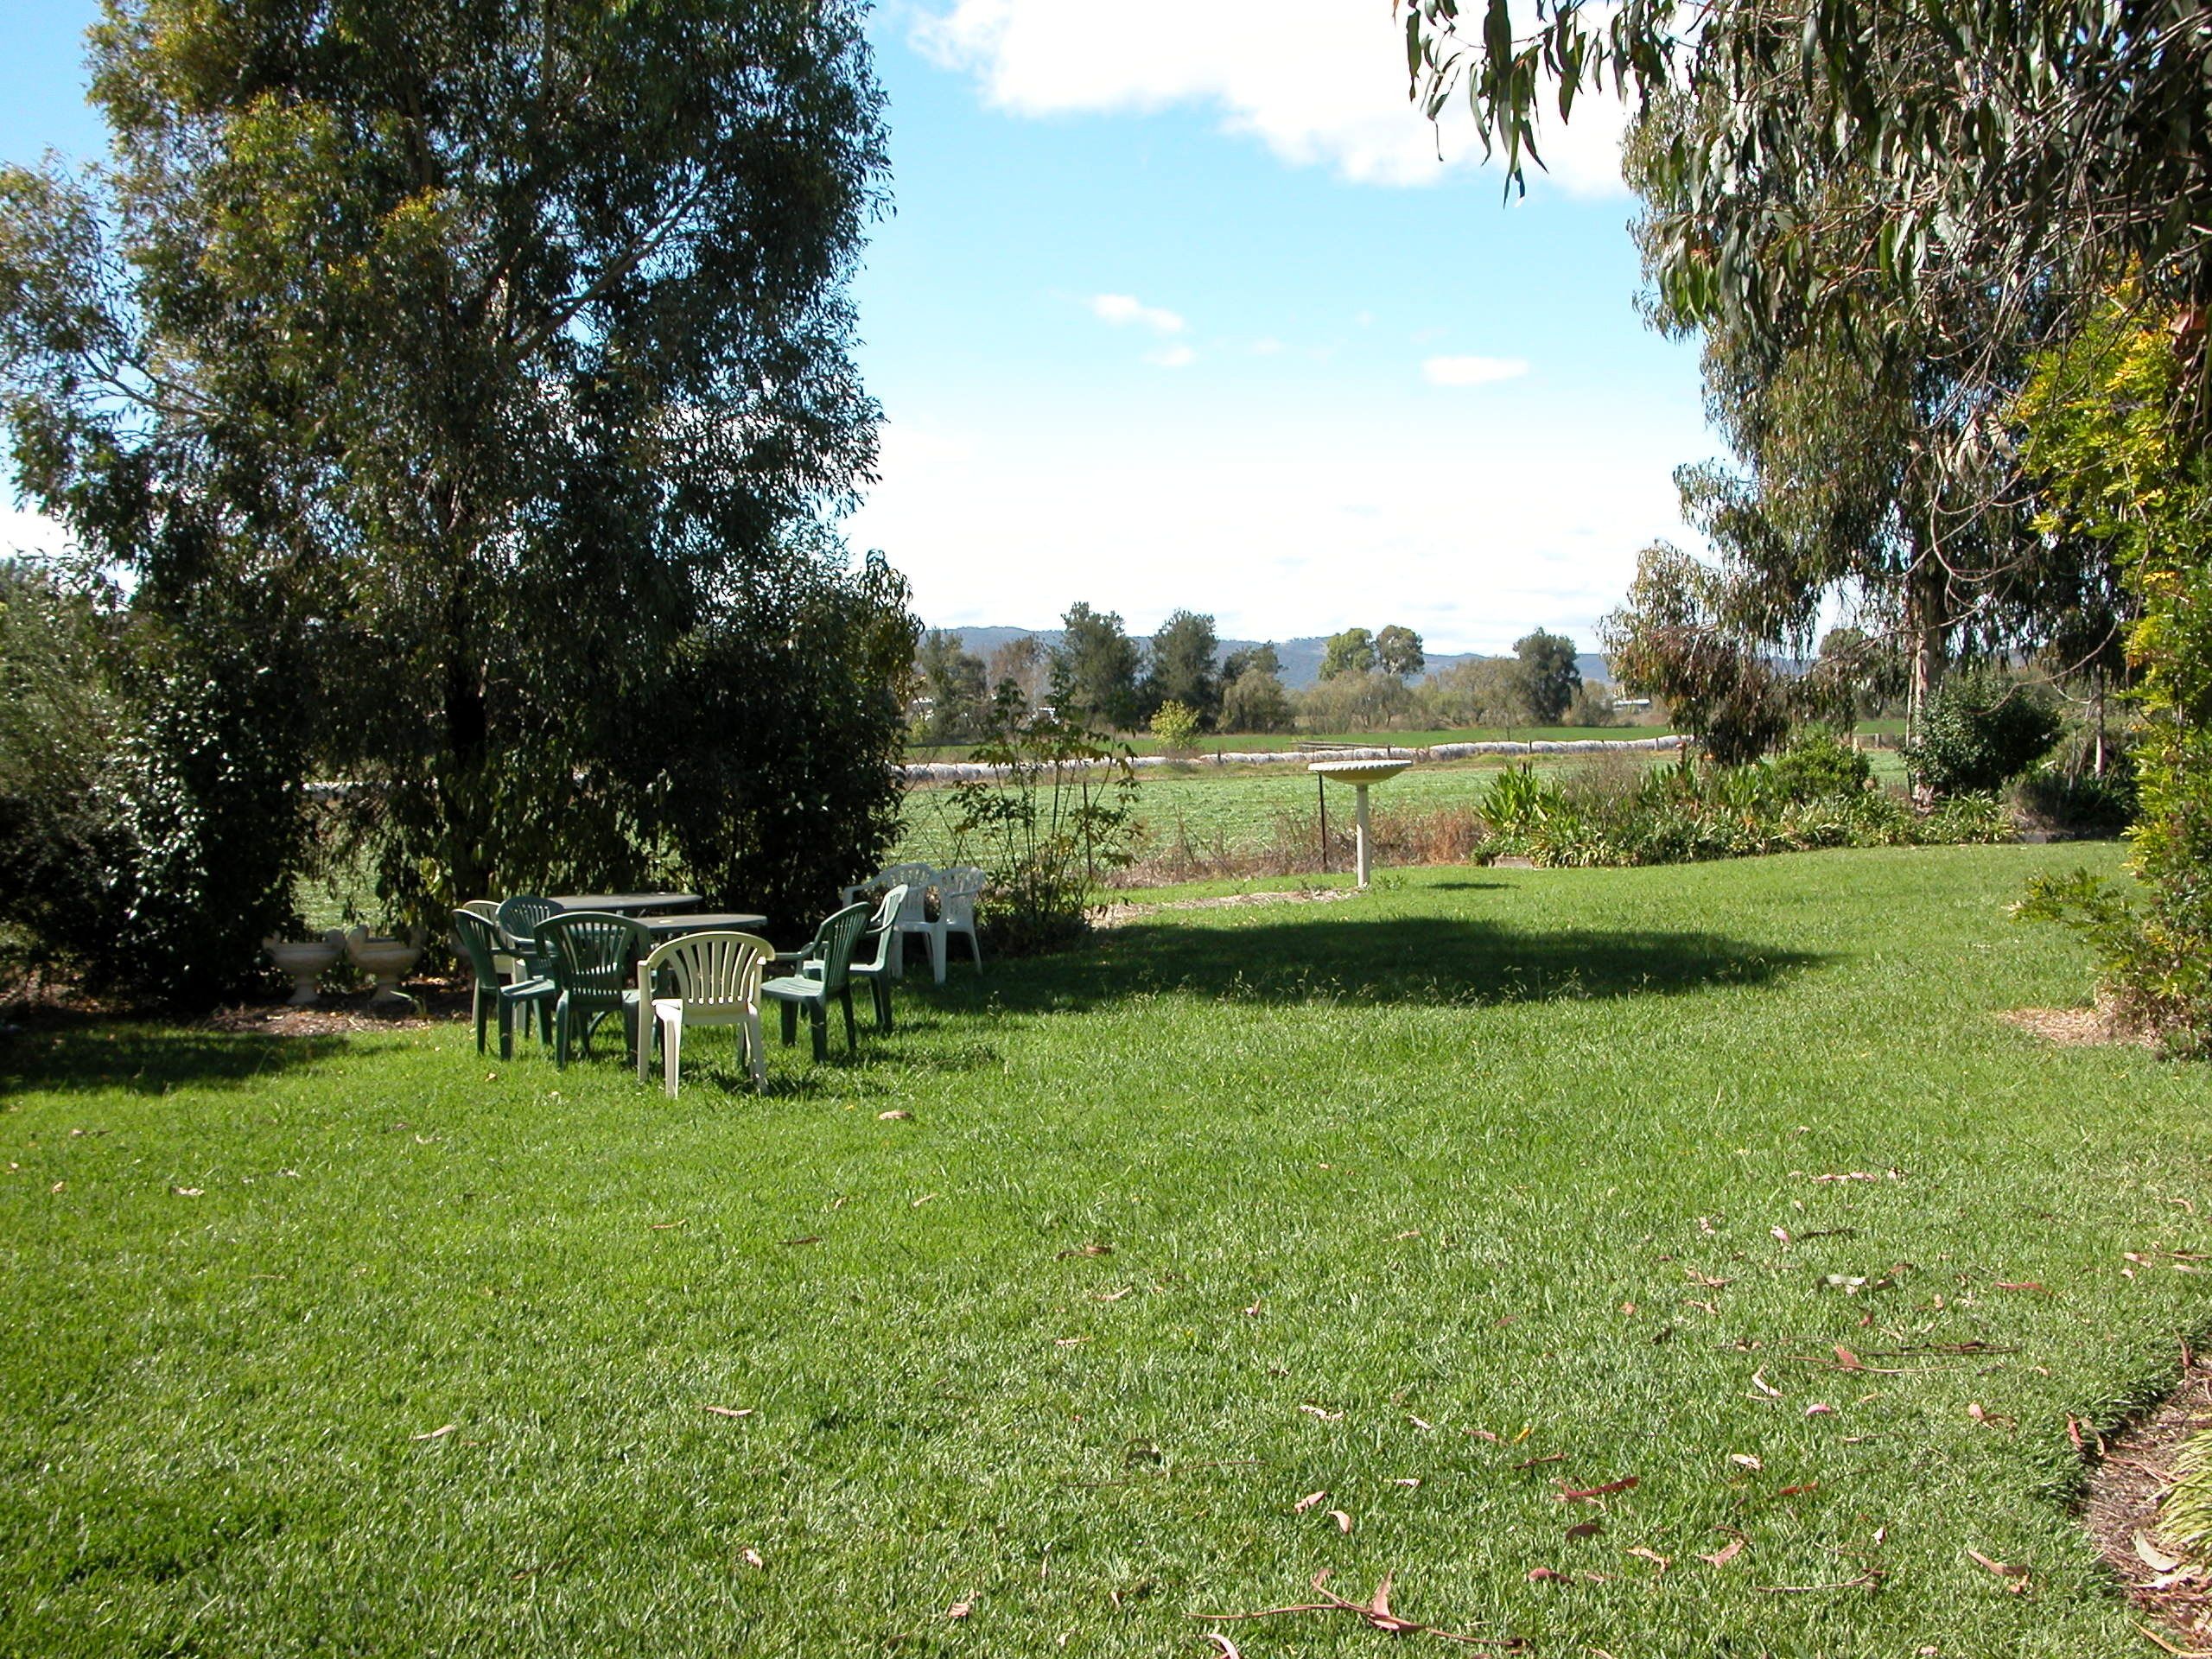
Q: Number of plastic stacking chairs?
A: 9